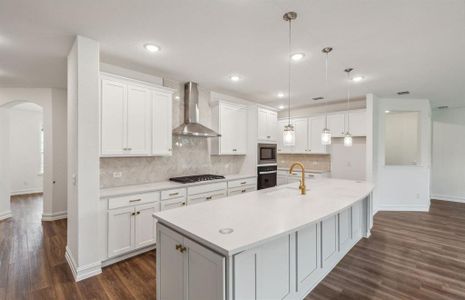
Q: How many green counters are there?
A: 0